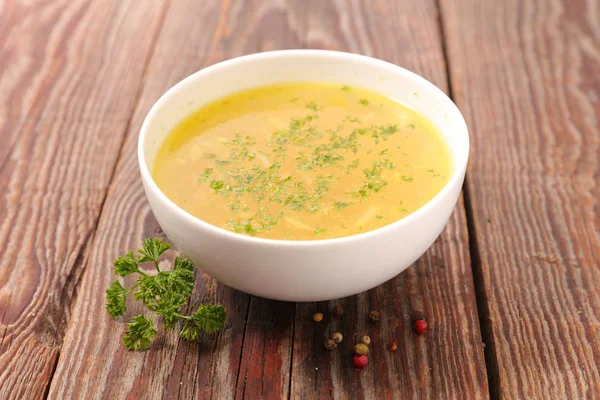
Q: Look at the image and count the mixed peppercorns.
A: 11